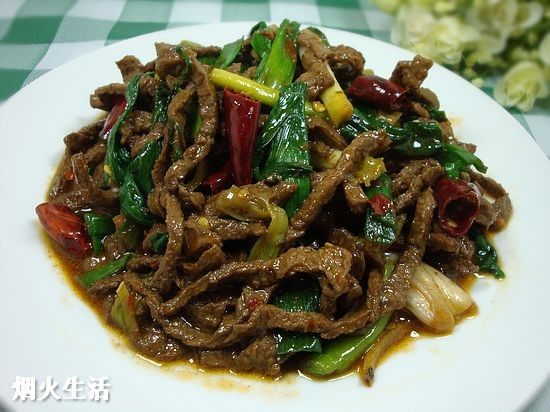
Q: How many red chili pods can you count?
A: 6